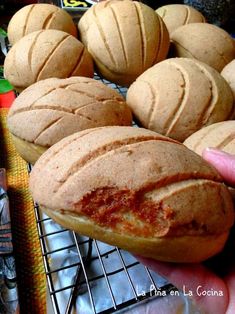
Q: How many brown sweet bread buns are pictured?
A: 10